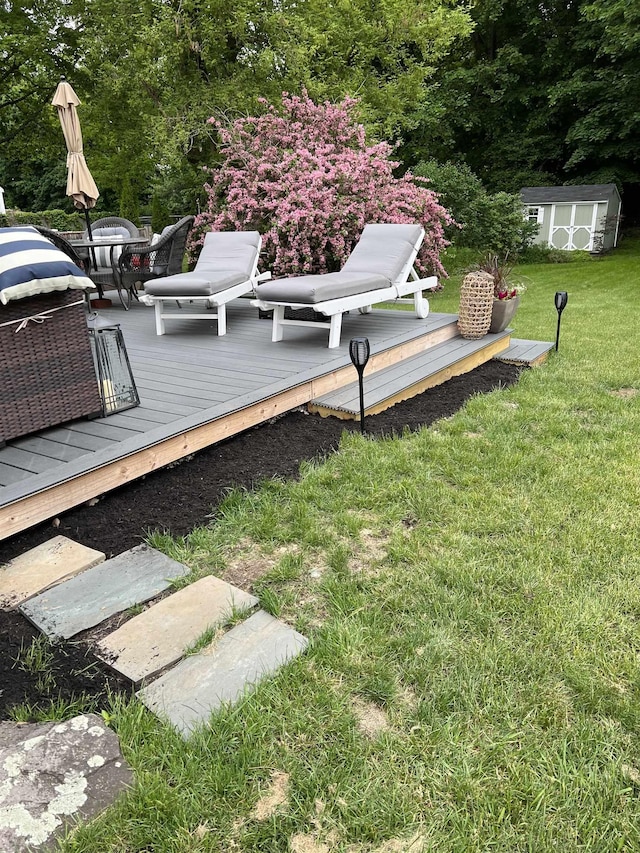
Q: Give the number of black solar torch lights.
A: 2